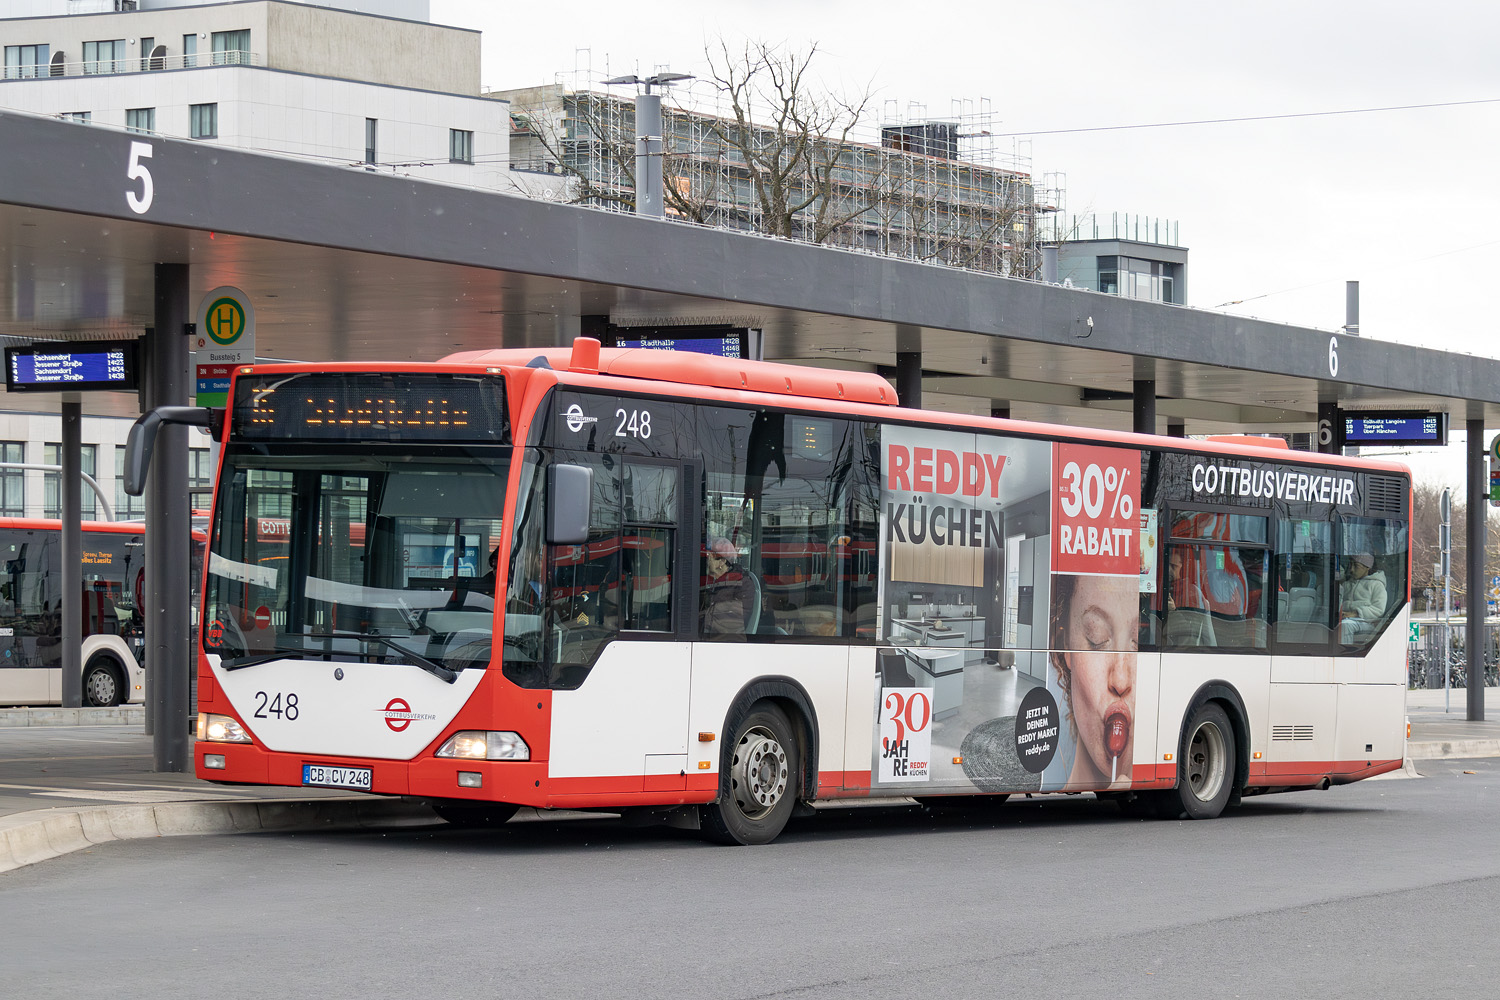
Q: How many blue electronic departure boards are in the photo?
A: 3